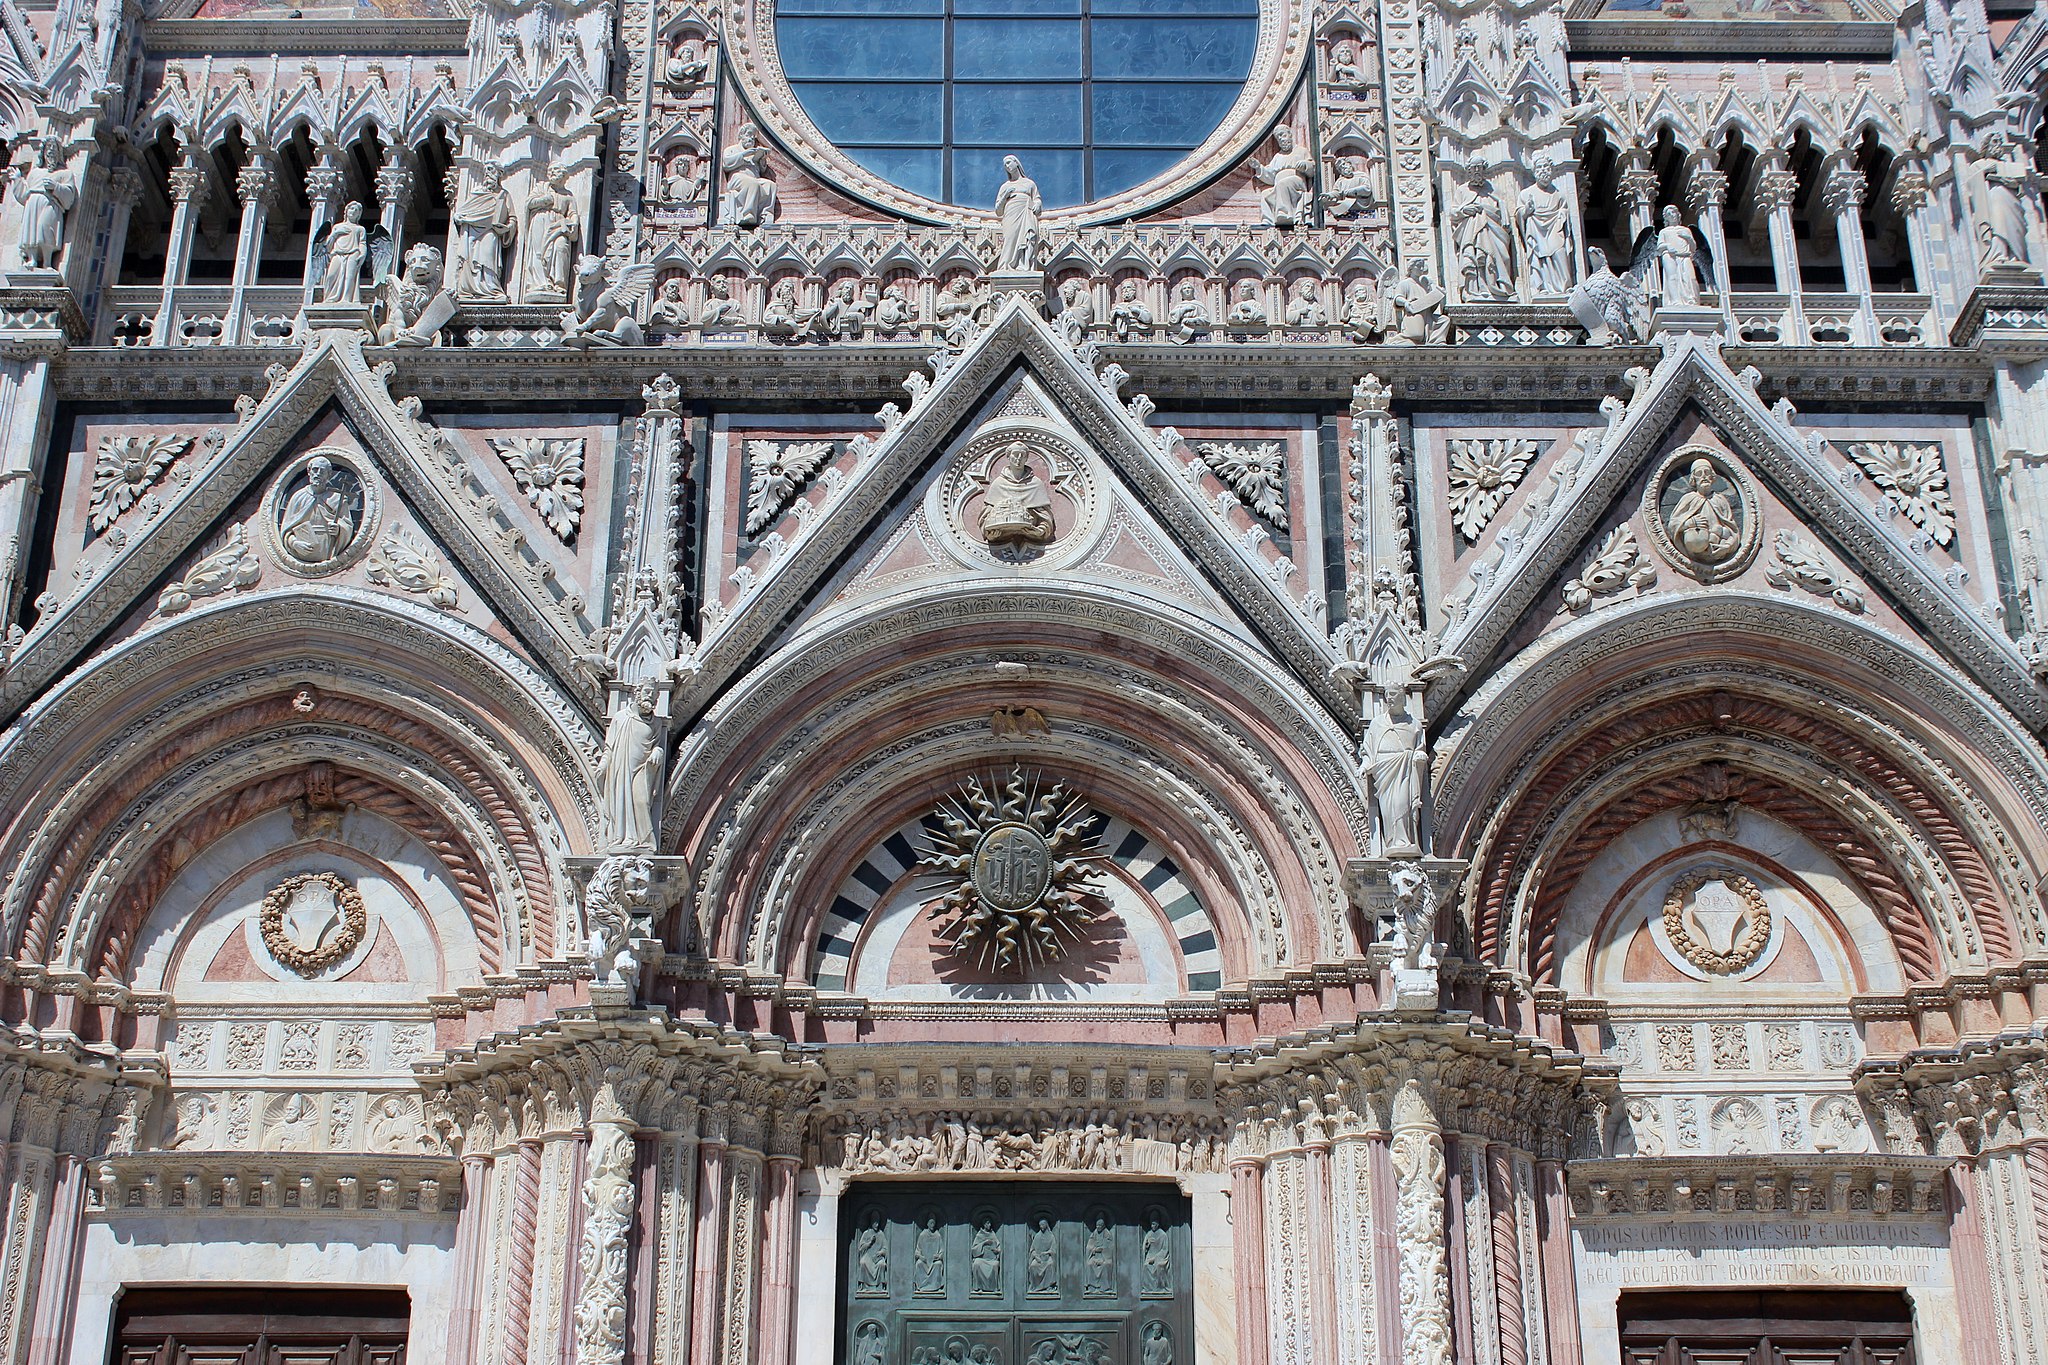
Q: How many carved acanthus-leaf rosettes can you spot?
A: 6